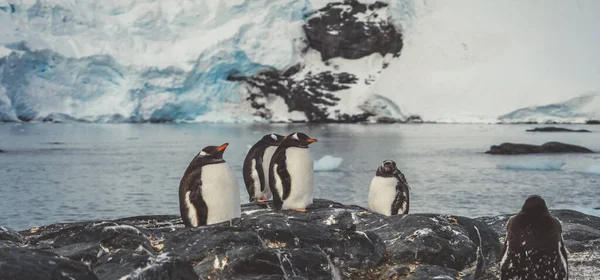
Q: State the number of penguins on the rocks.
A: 5